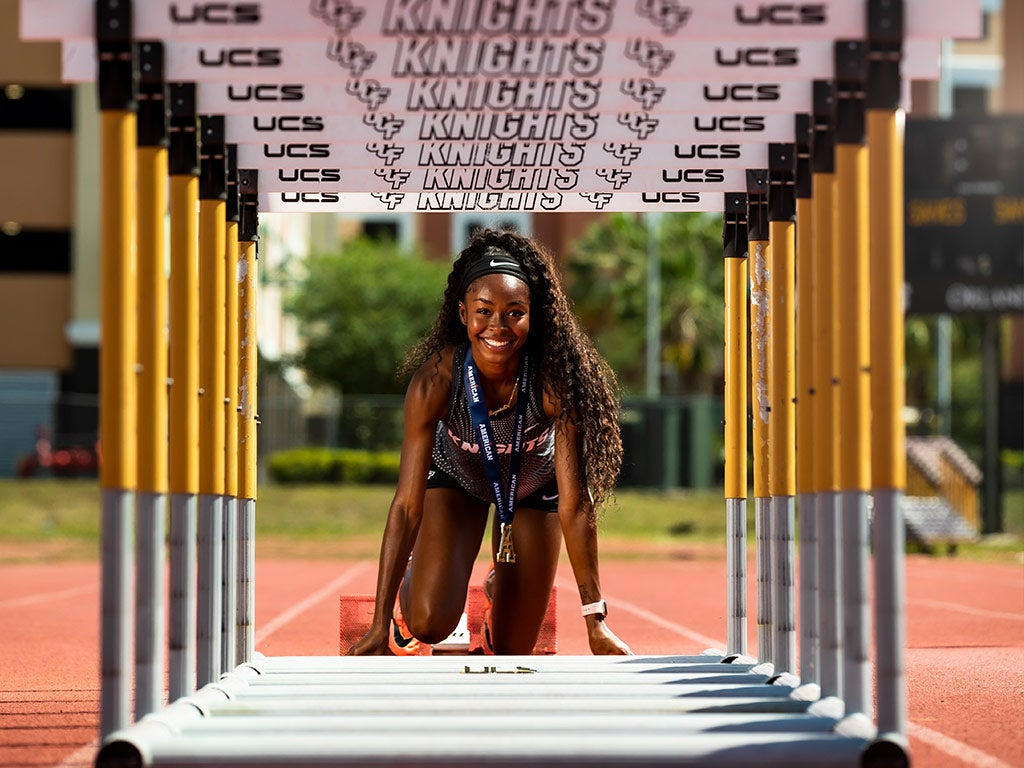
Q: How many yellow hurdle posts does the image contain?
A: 13